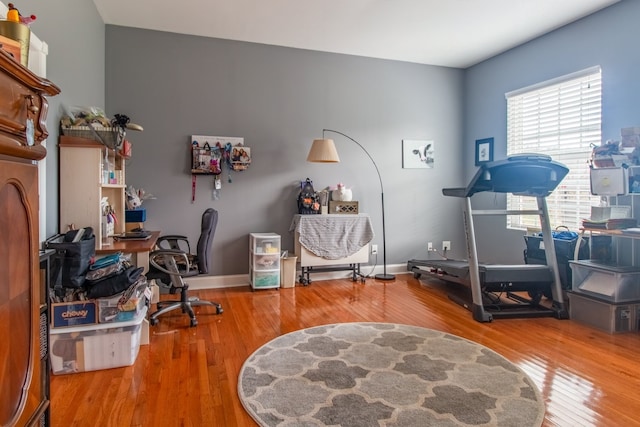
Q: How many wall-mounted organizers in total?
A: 1